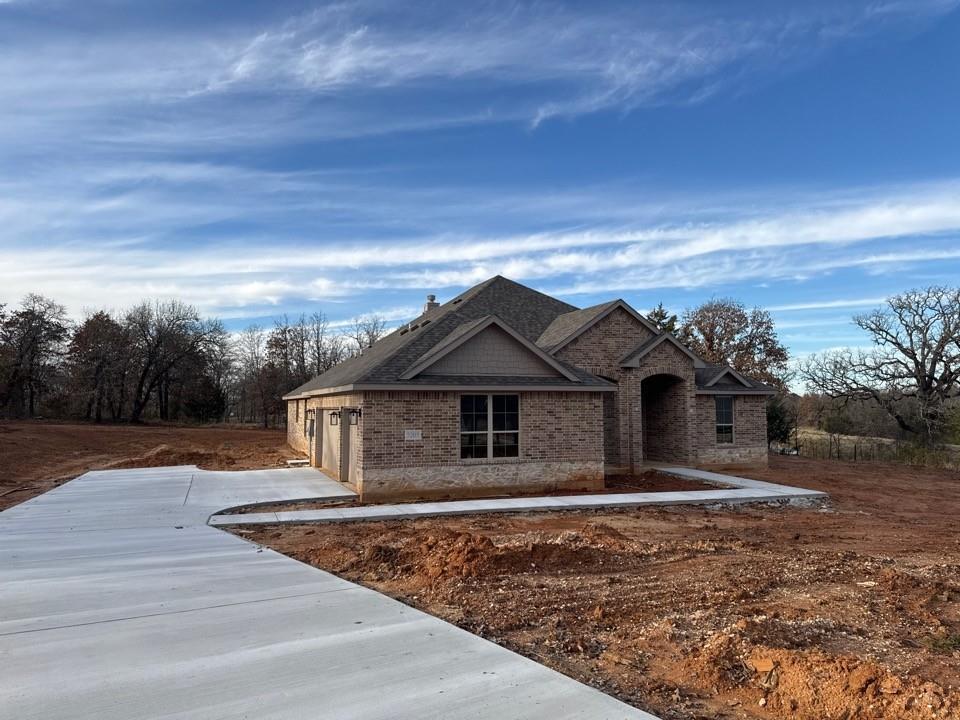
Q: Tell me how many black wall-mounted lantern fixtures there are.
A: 3